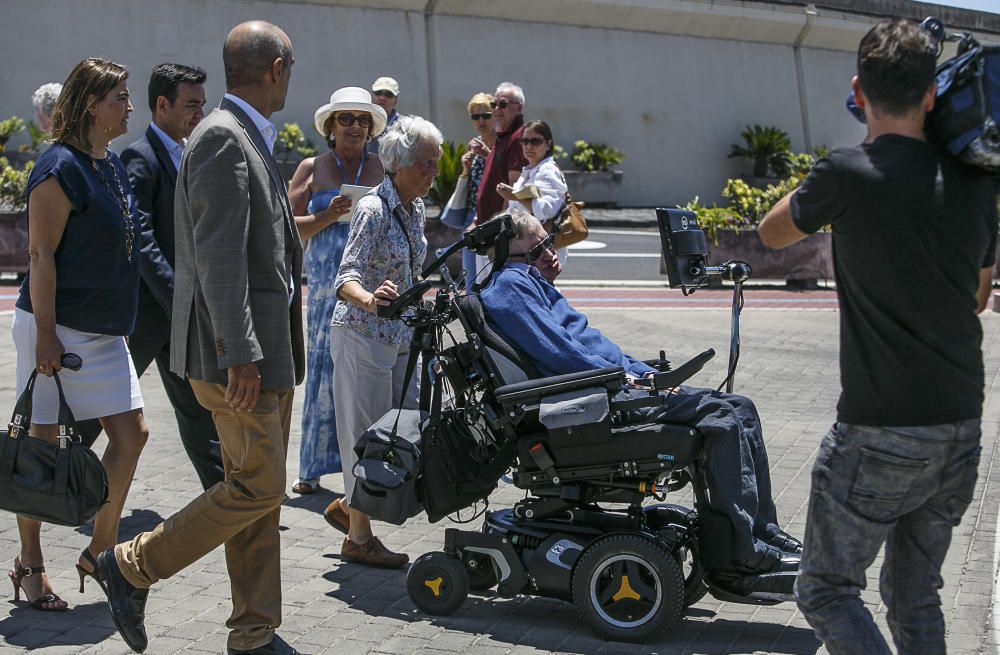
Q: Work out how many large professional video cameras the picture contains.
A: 1